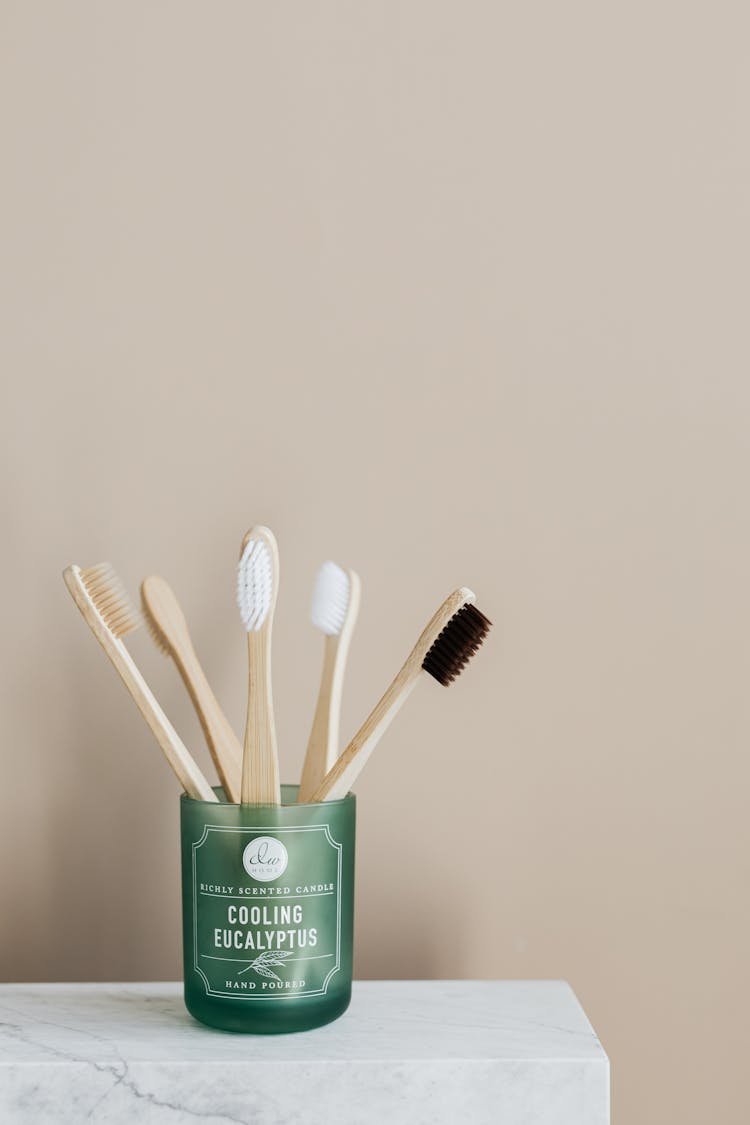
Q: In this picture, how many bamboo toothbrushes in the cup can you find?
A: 5